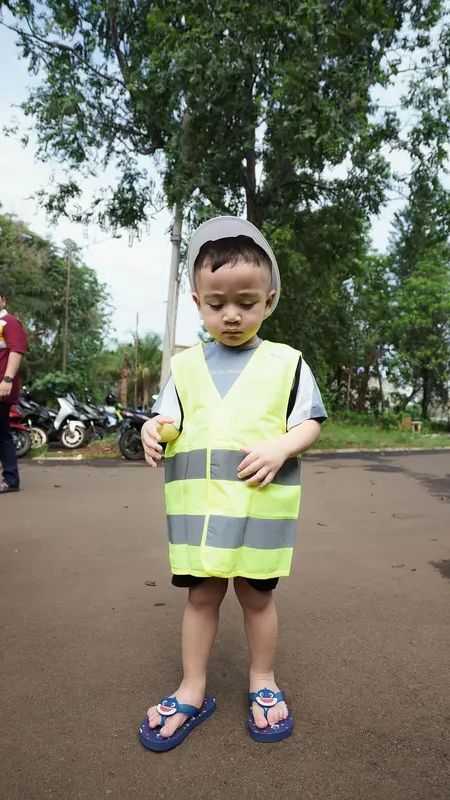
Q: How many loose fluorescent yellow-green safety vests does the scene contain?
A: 1